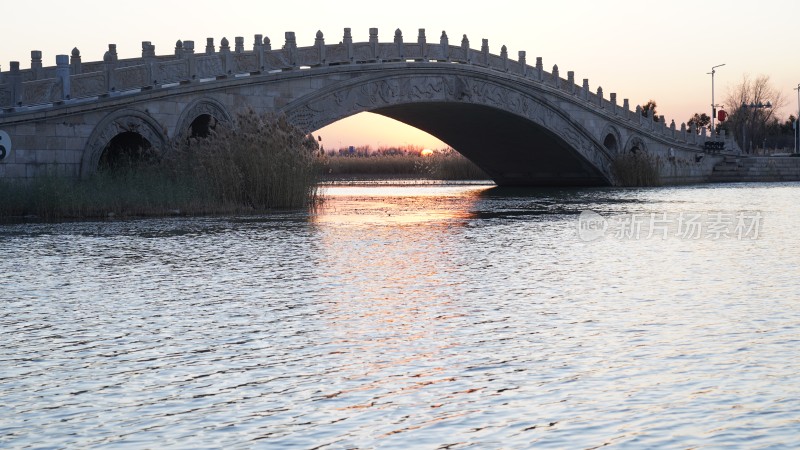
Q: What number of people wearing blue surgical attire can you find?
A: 0